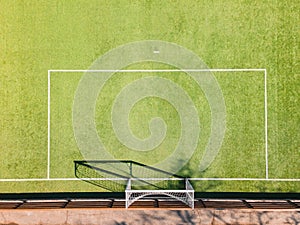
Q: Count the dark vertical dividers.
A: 7